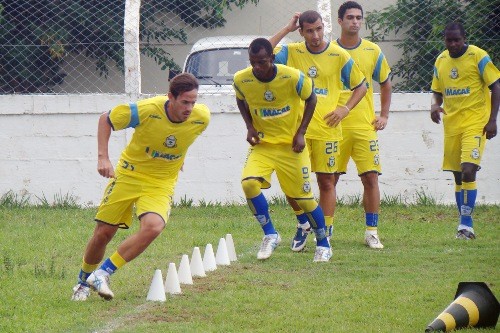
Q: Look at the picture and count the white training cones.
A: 7